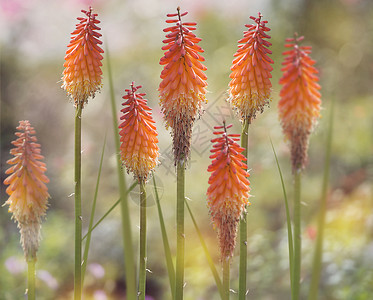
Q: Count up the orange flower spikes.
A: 7